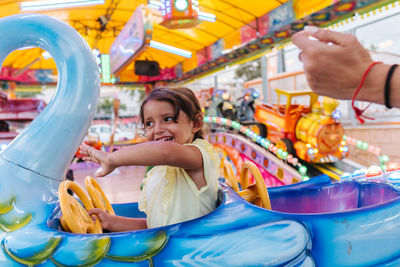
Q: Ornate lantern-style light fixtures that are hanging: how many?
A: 1